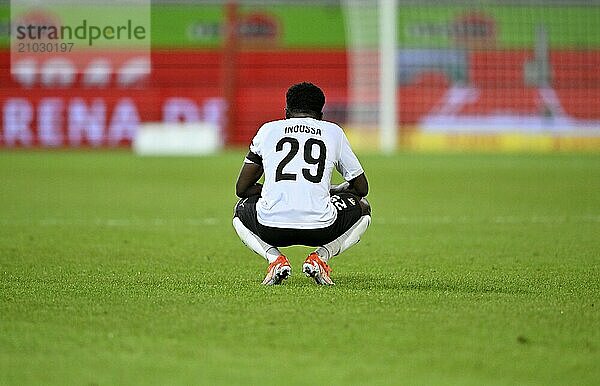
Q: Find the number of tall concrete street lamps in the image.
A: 0